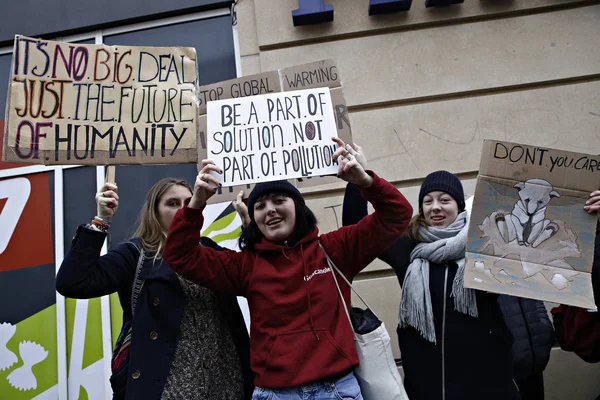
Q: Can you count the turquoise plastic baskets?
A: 0